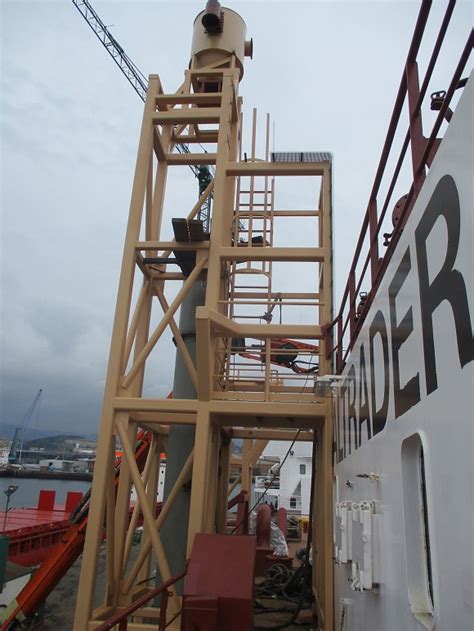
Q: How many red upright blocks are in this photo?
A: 2